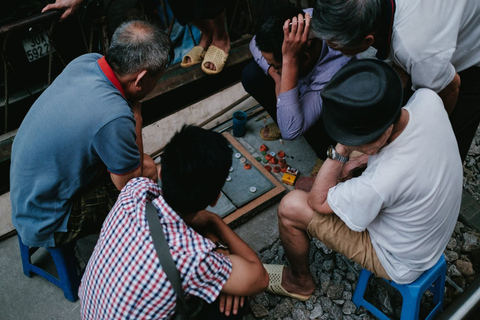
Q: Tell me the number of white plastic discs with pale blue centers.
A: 5